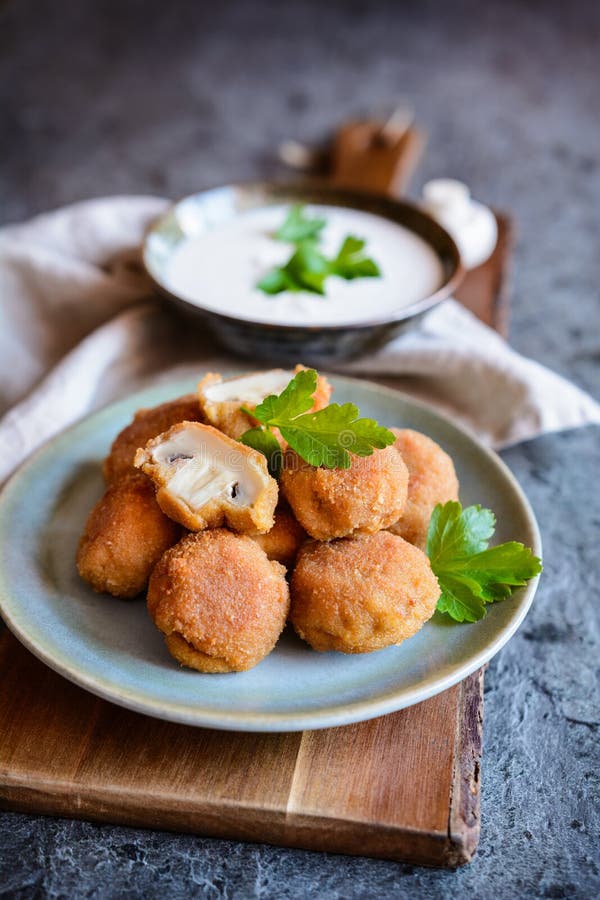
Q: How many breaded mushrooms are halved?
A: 2